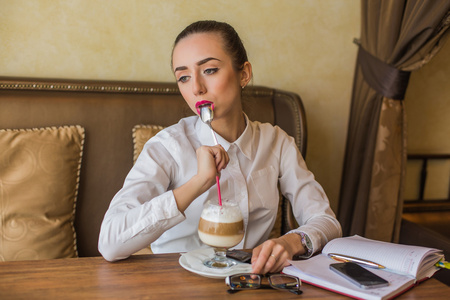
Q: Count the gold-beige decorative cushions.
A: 2